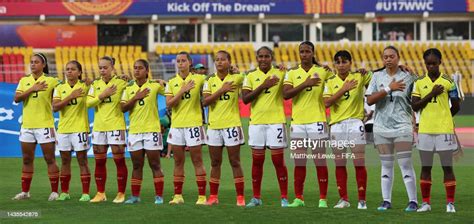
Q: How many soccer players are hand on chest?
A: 11